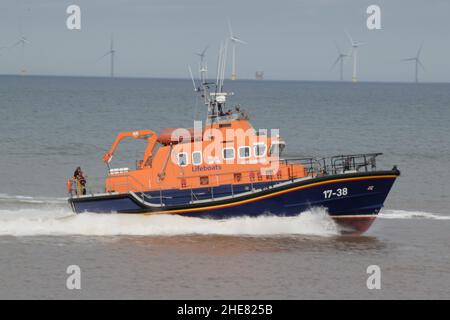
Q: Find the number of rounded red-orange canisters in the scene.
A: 1